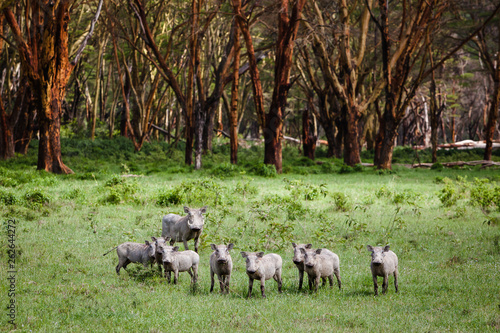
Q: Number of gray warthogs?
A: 9